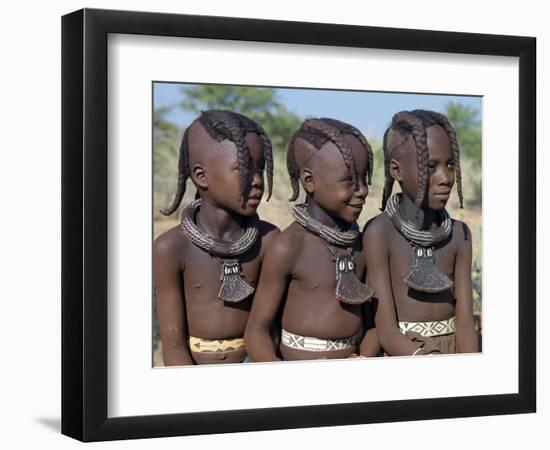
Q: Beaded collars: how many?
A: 3